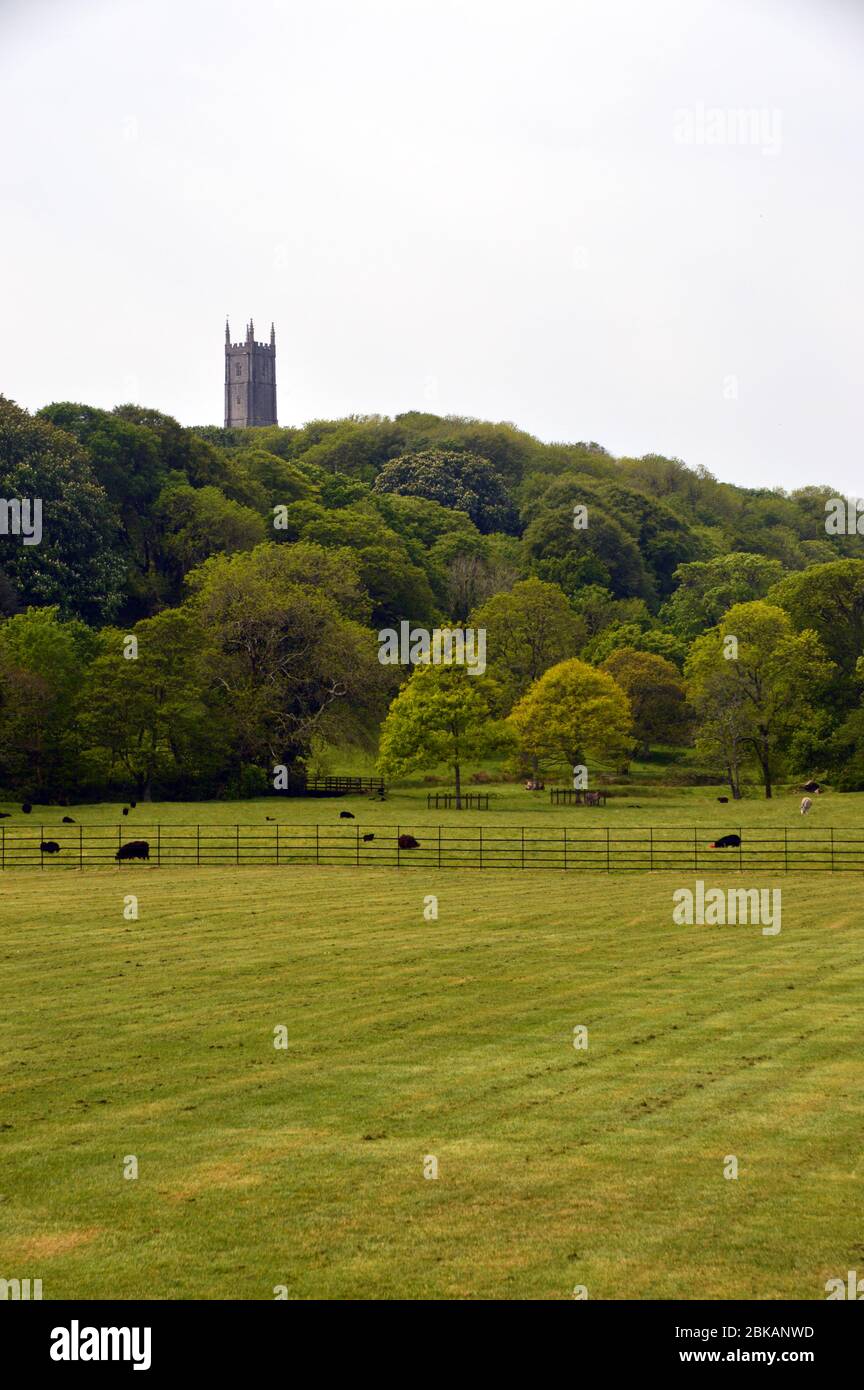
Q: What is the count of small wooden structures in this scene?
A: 3